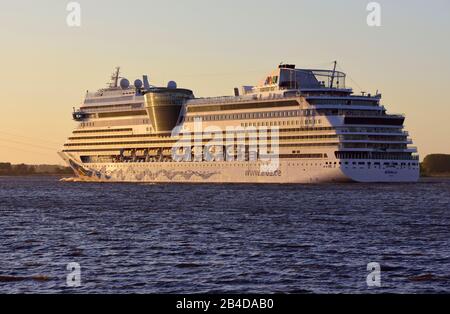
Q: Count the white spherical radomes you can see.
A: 3